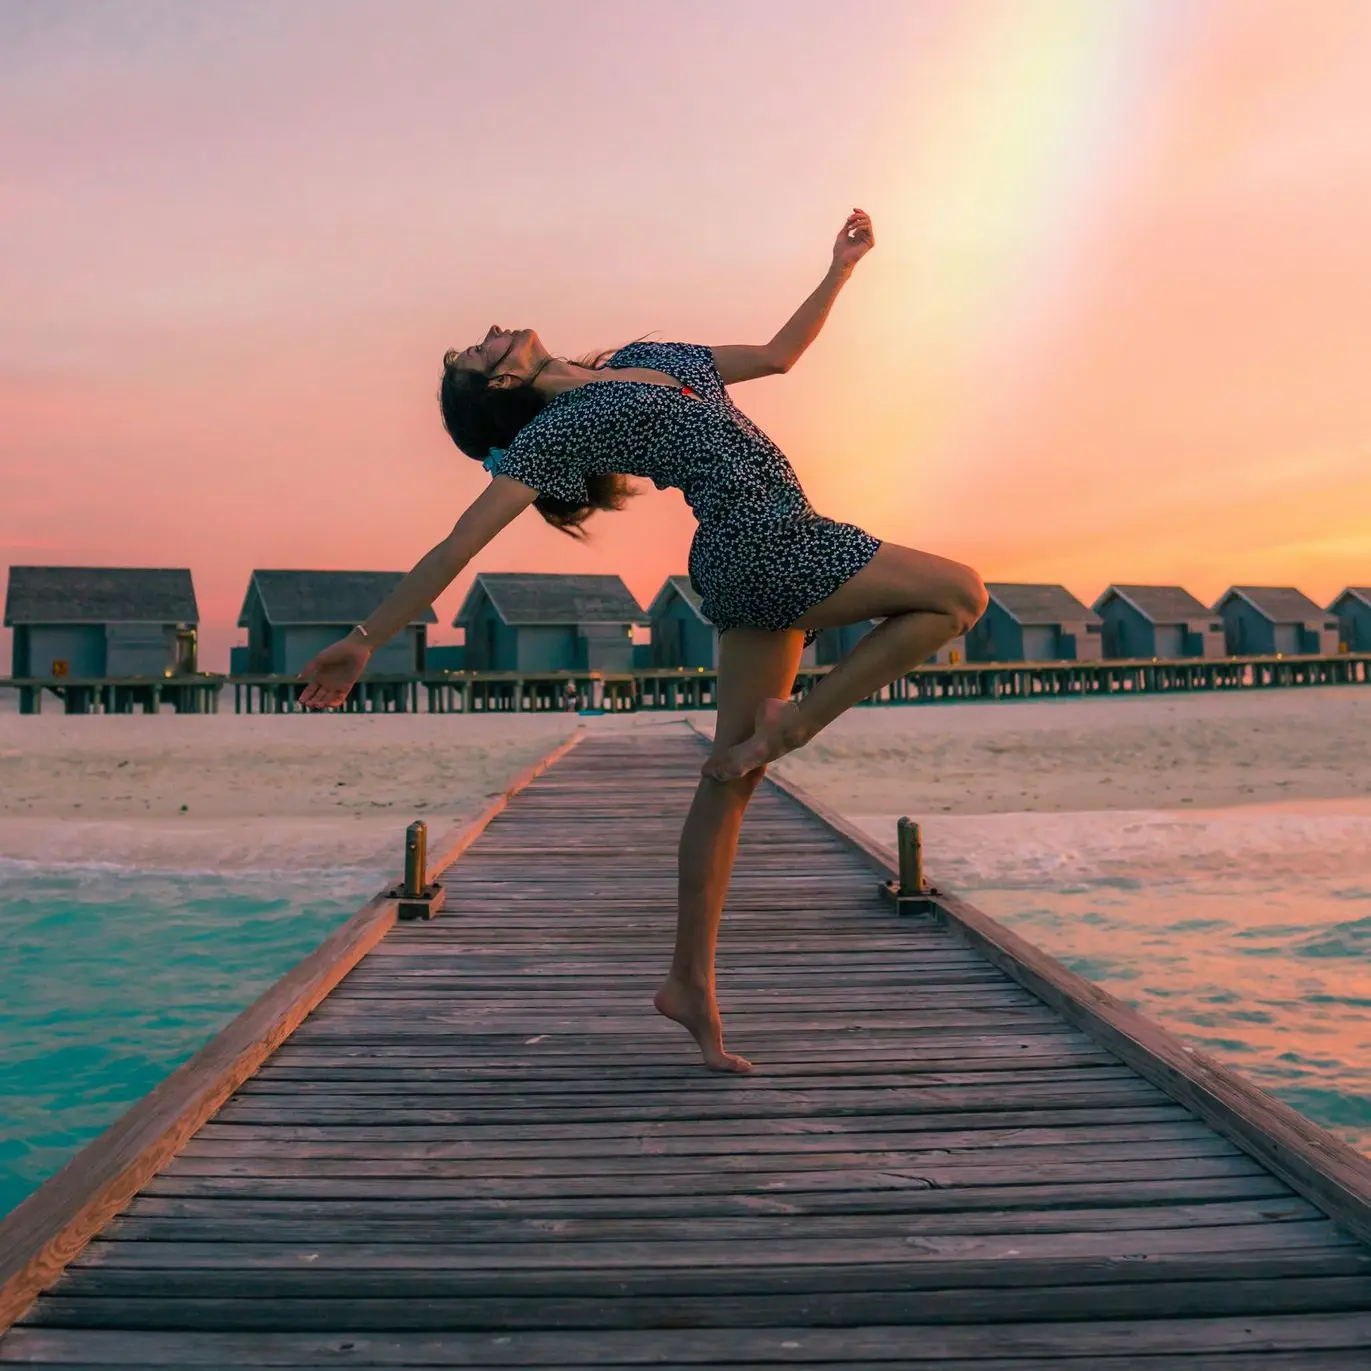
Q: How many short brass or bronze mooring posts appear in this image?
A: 2